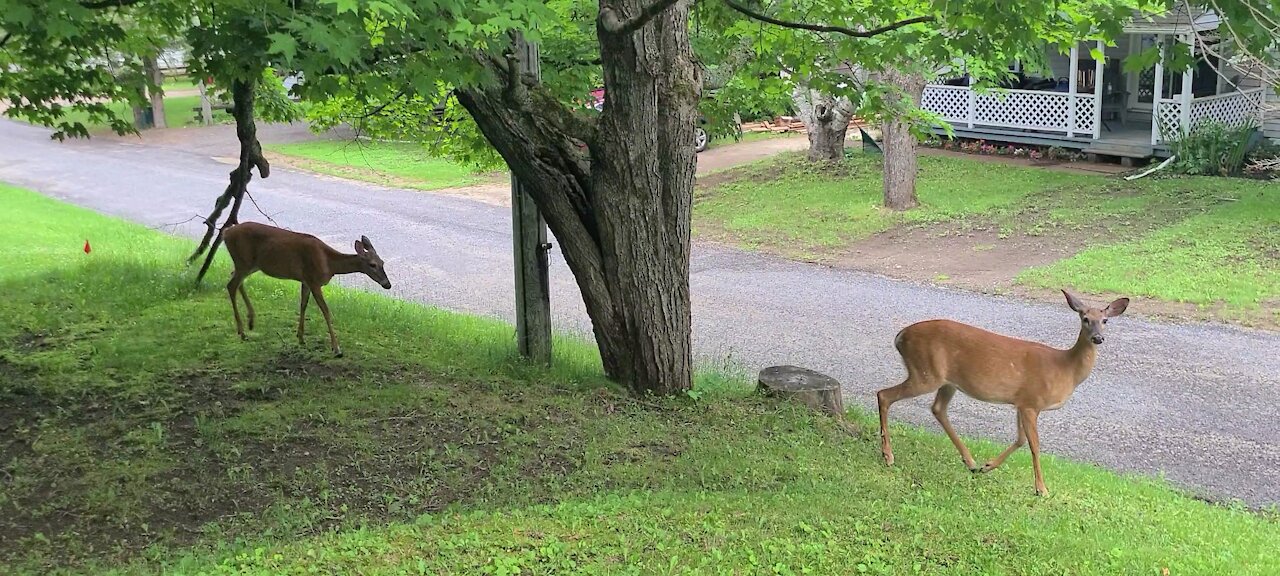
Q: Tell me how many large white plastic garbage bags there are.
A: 0